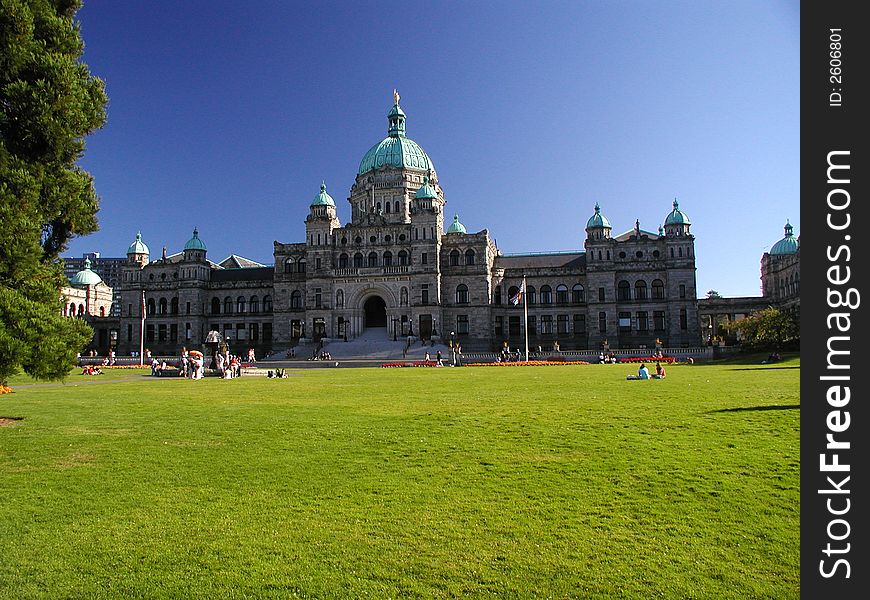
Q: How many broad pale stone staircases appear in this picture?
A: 1